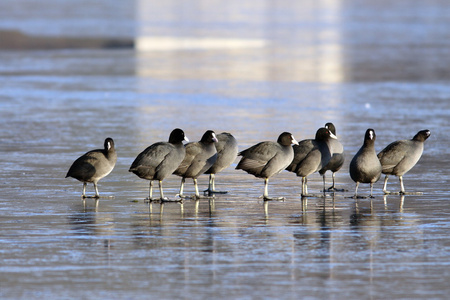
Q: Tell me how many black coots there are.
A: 9